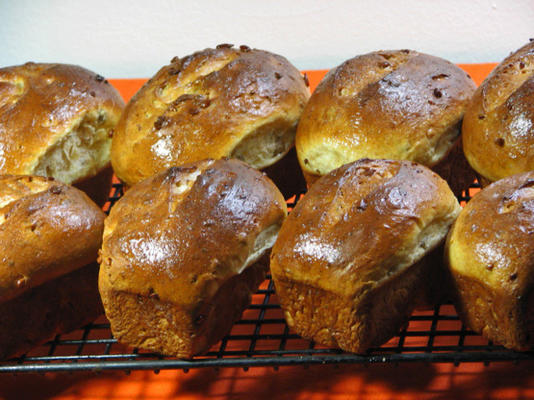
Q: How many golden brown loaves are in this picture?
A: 8